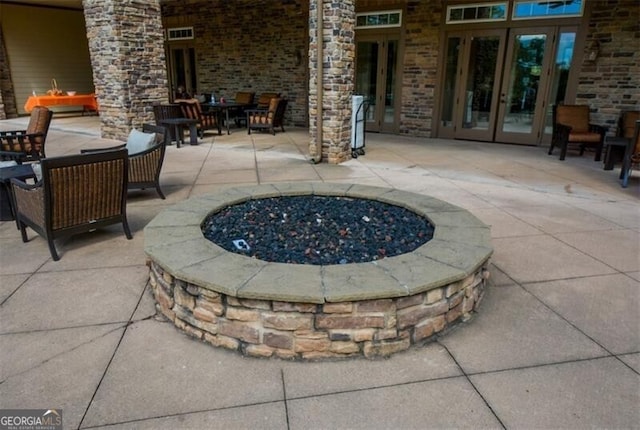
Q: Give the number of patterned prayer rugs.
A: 0